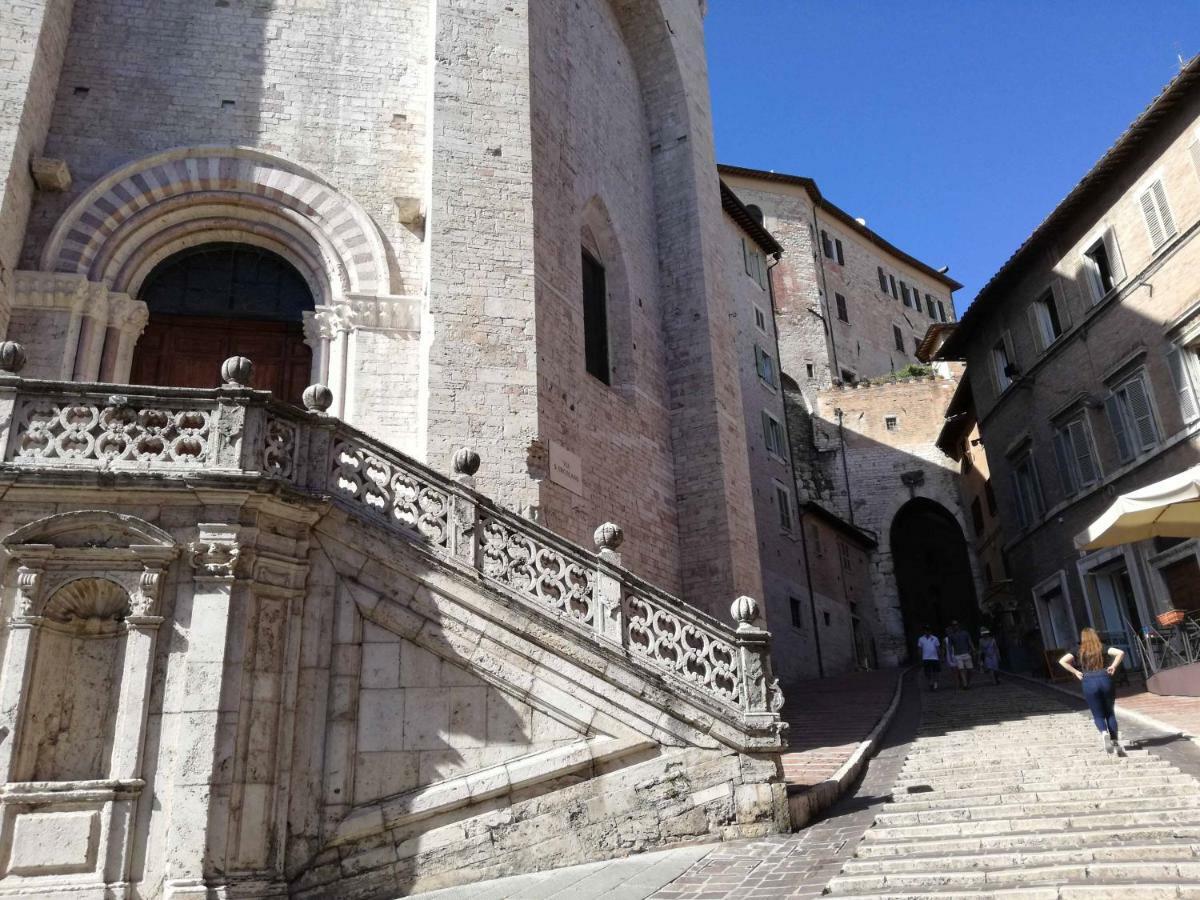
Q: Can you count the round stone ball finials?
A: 6